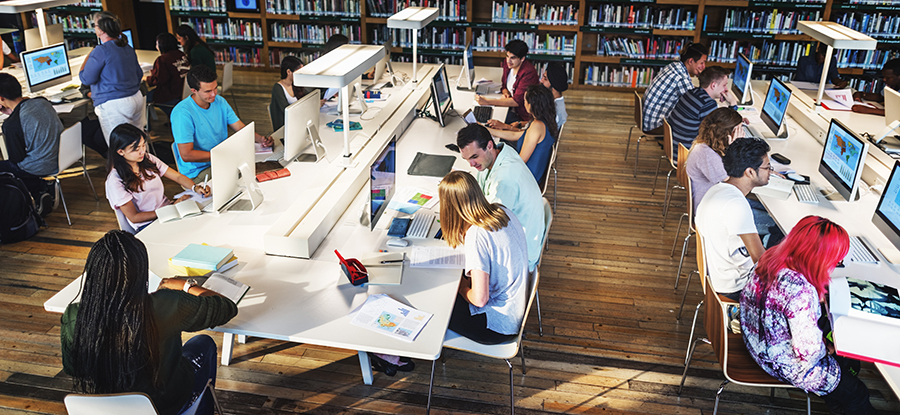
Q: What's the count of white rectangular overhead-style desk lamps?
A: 4